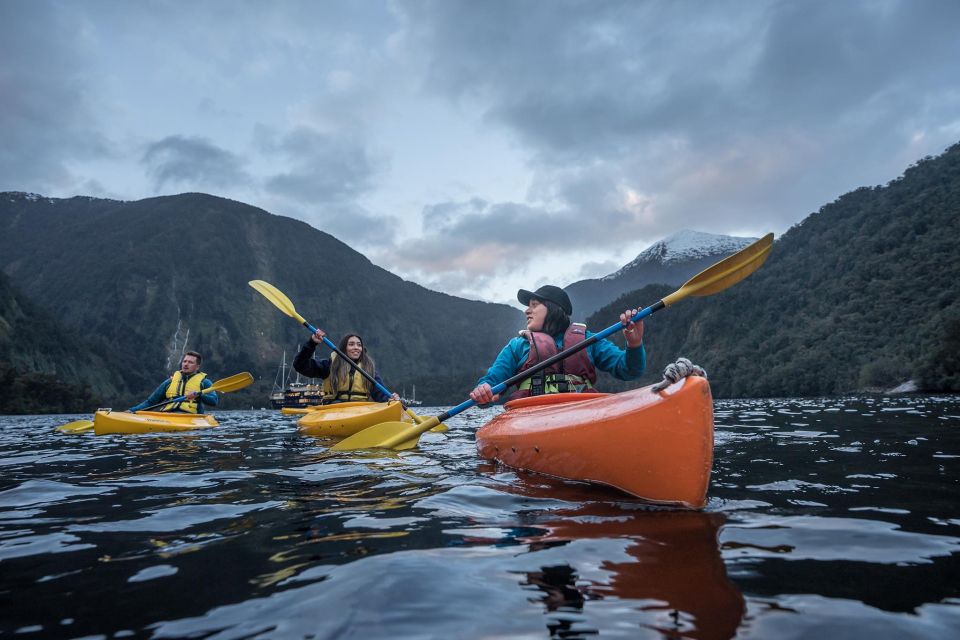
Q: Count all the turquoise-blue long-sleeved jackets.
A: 2